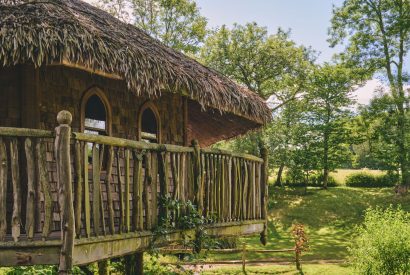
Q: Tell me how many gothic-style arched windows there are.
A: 2